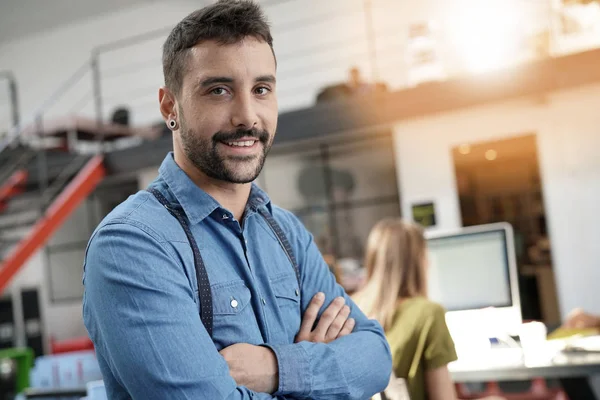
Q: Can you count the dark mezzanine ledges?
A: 1